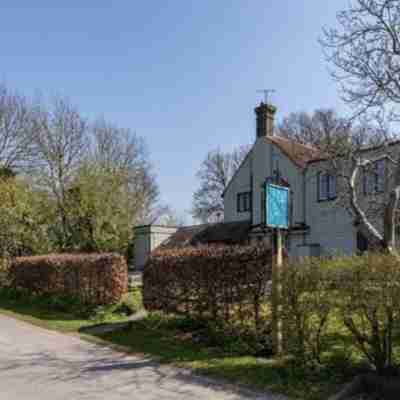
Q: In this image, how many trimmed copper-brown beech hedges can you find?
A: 2